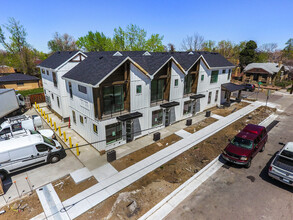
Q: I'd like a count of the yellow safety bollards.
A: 11